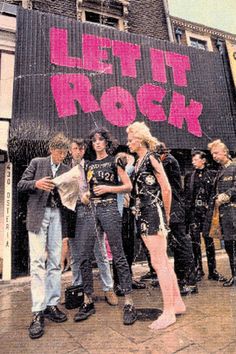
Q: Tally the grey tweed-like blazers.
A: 1